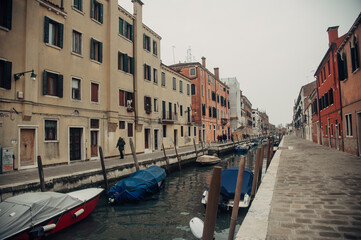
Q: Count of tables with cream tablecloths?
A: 0